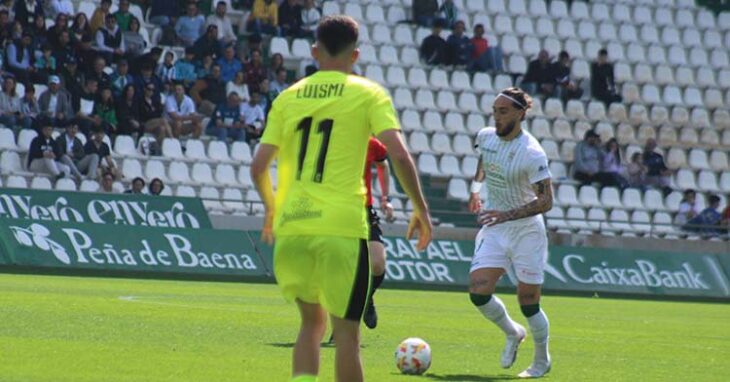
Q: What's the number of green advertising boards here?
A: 4